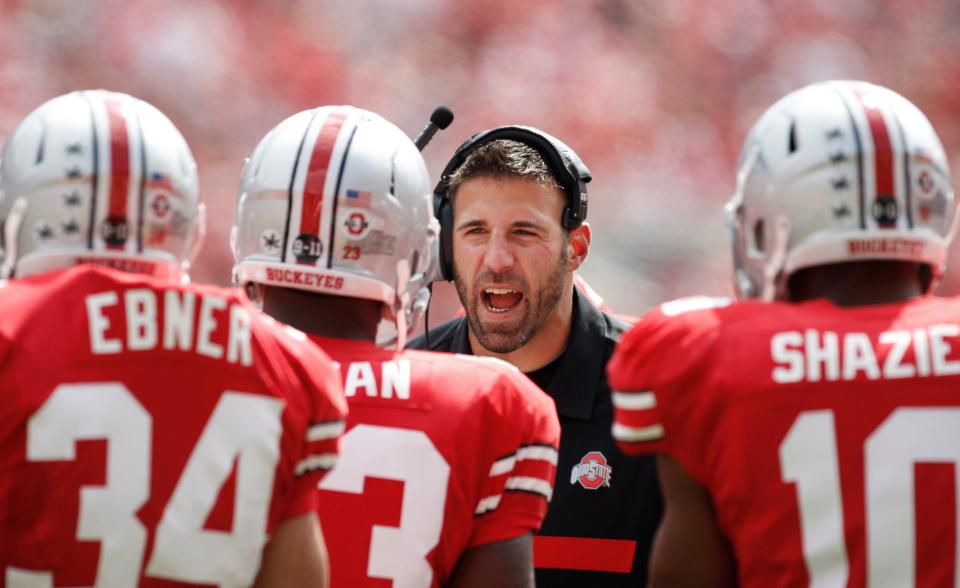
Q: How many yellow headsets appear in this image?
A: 0